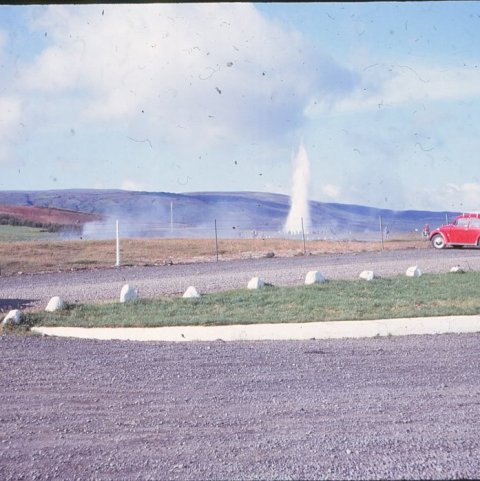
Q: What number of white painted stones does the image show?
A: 9